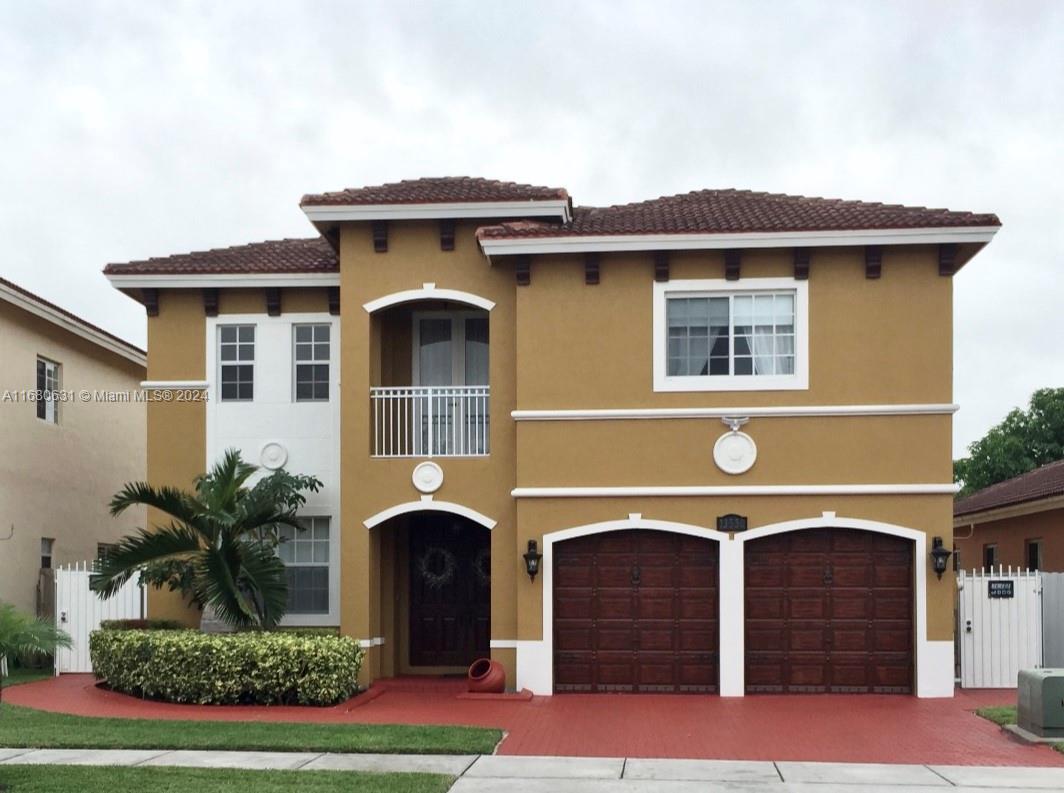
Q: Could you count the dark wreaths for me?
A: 2